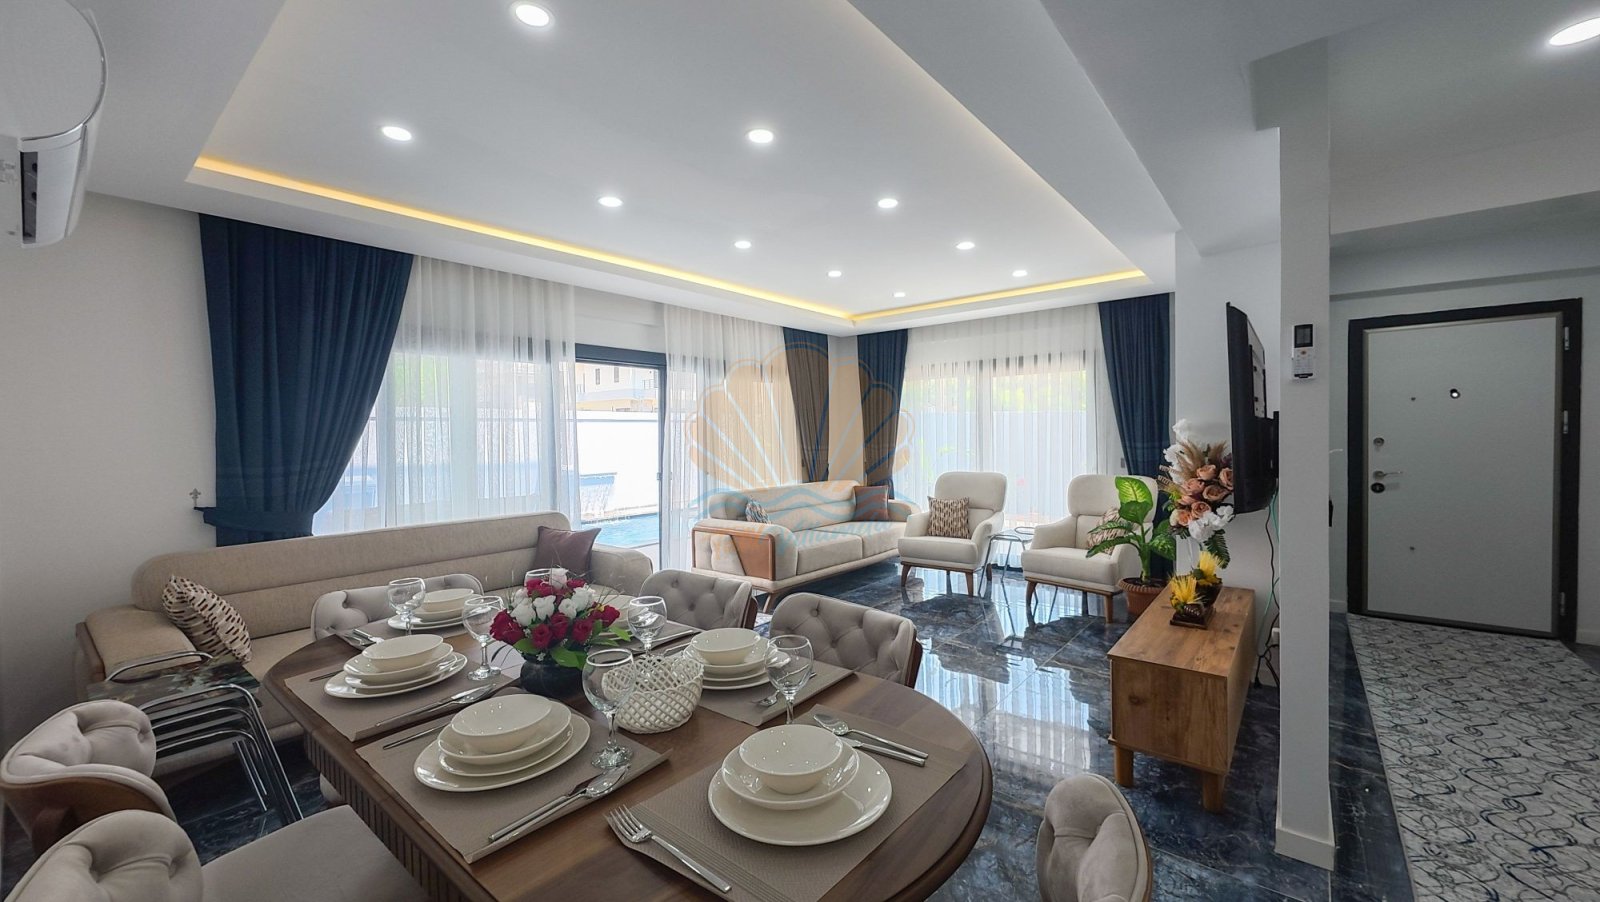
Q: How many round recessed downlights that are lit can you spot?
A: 11